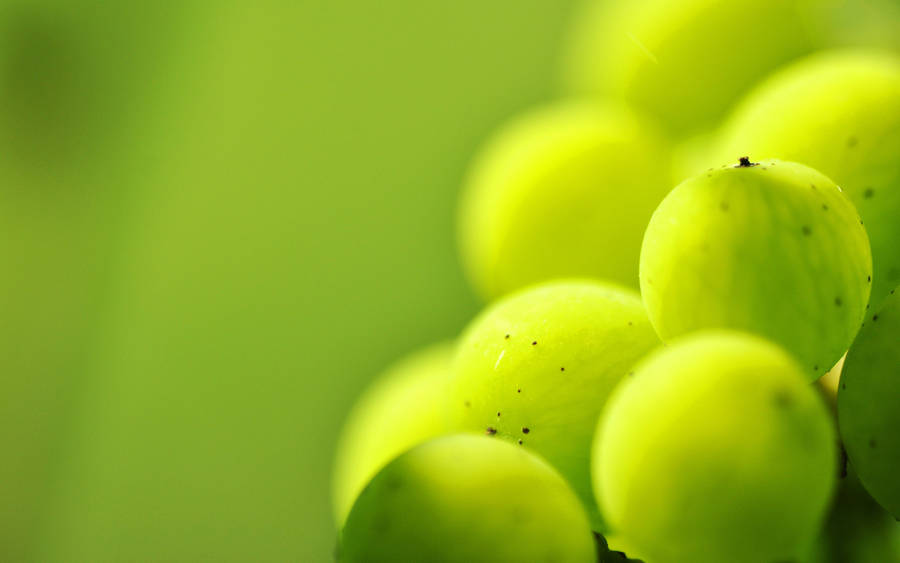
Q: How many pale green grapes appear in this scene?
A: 9